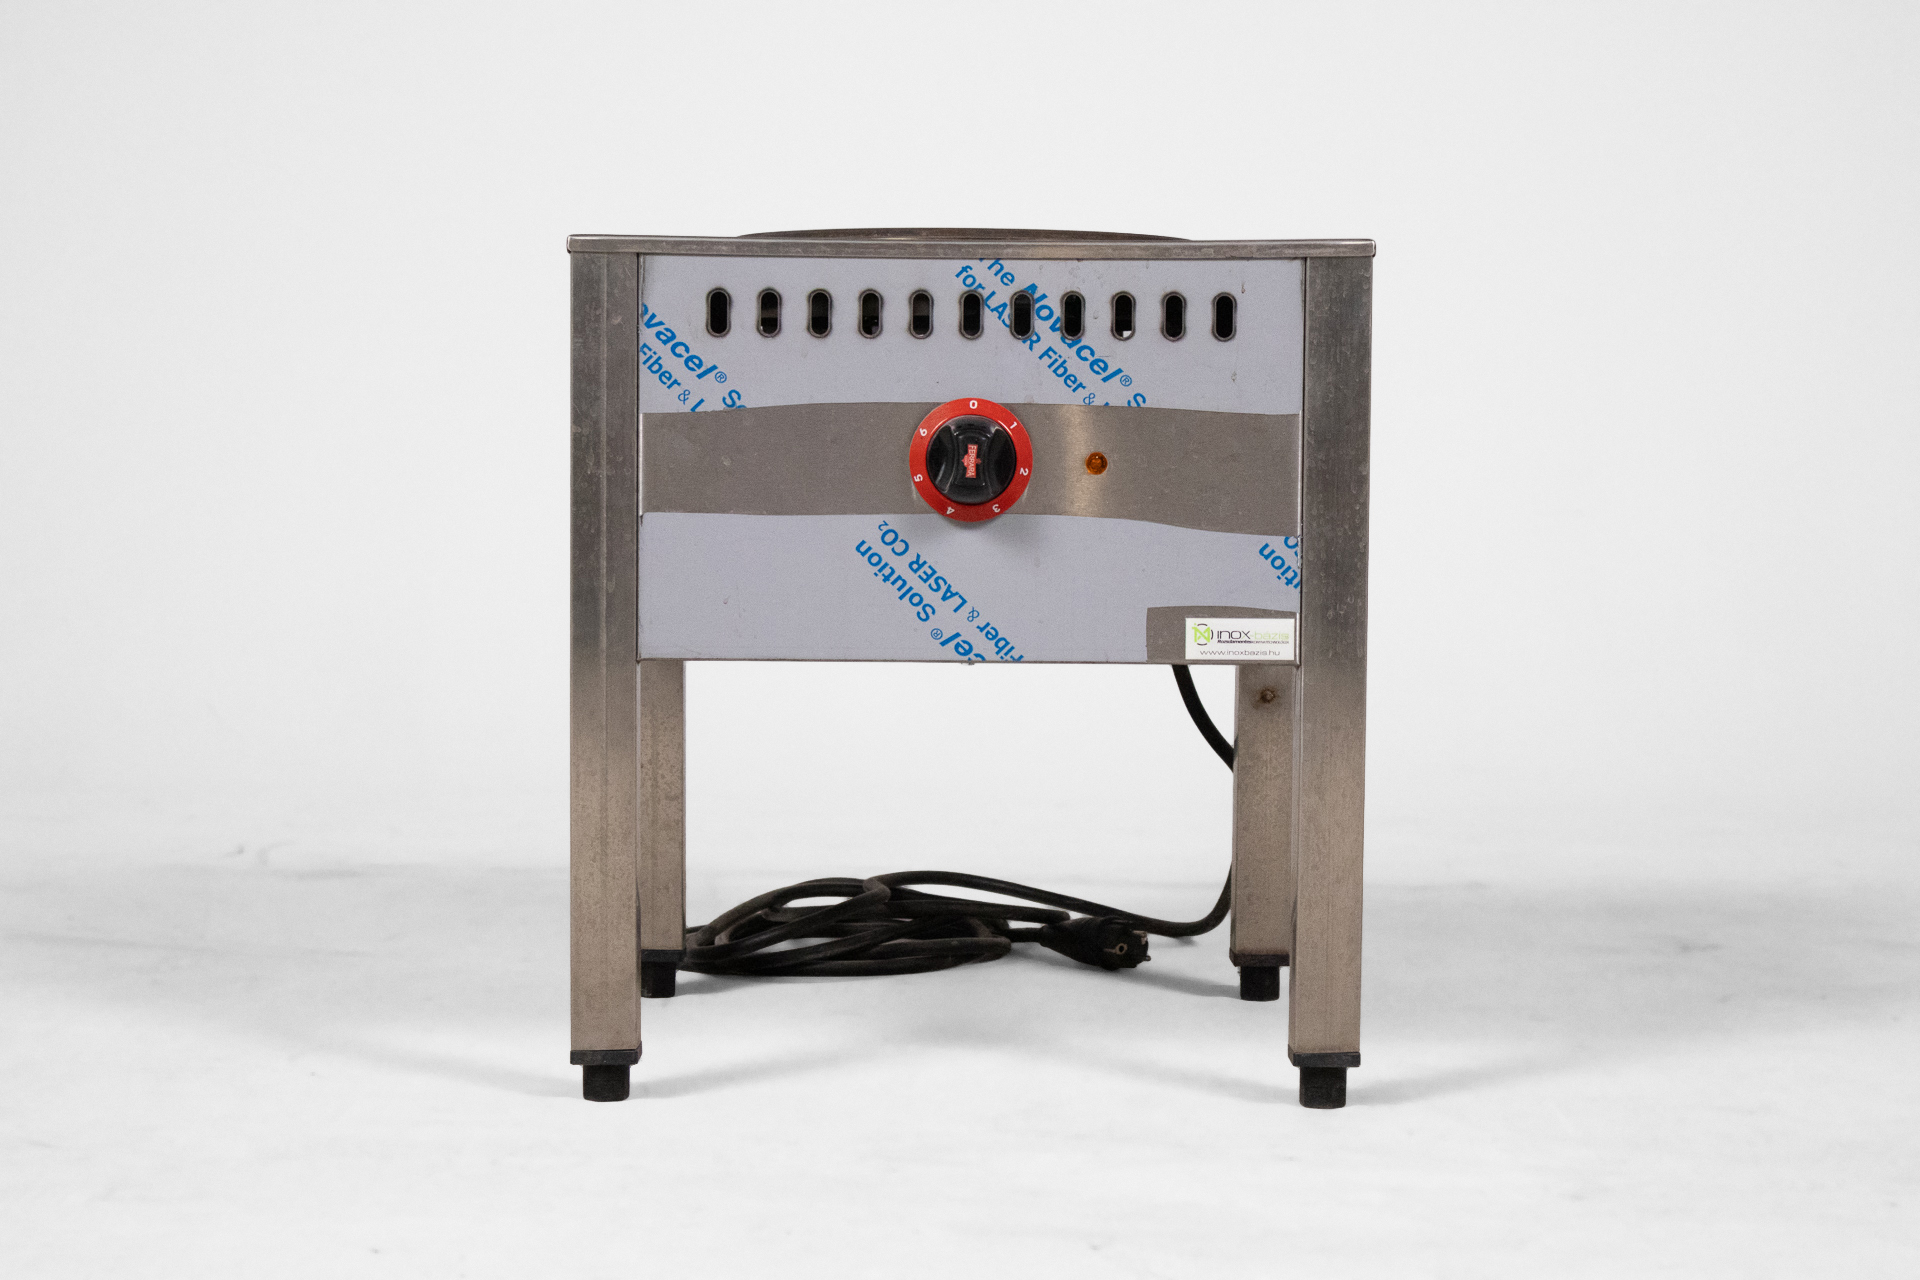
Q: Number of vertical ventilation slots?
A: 11